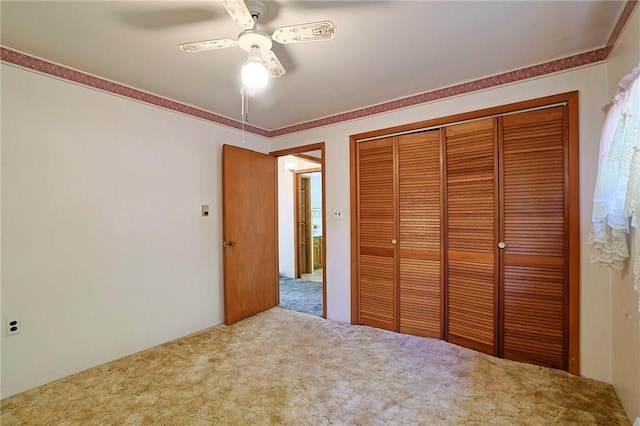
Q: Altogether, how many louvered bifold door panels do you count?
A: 4